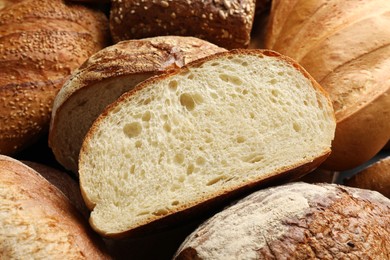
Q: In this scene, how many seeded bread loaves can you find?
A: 2